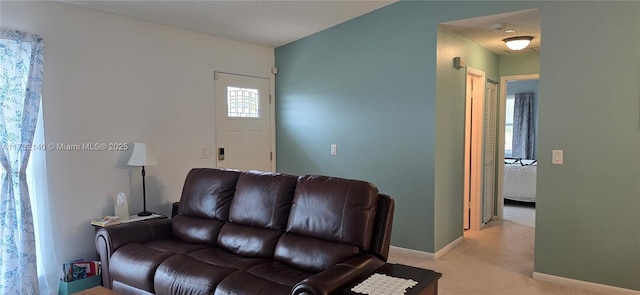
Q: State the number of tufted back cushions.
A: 3